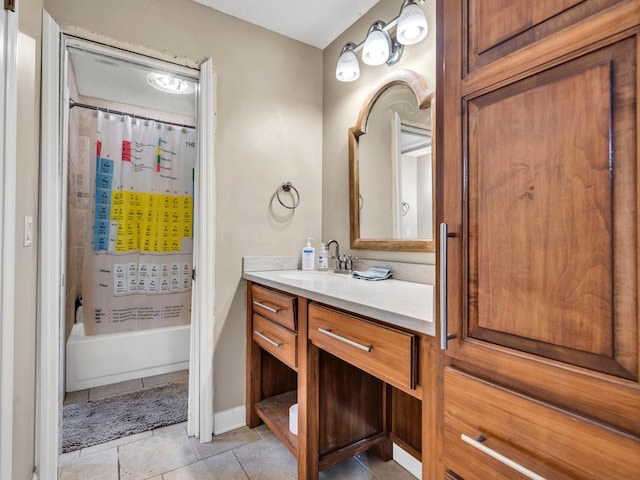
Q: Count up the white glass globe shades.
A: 3